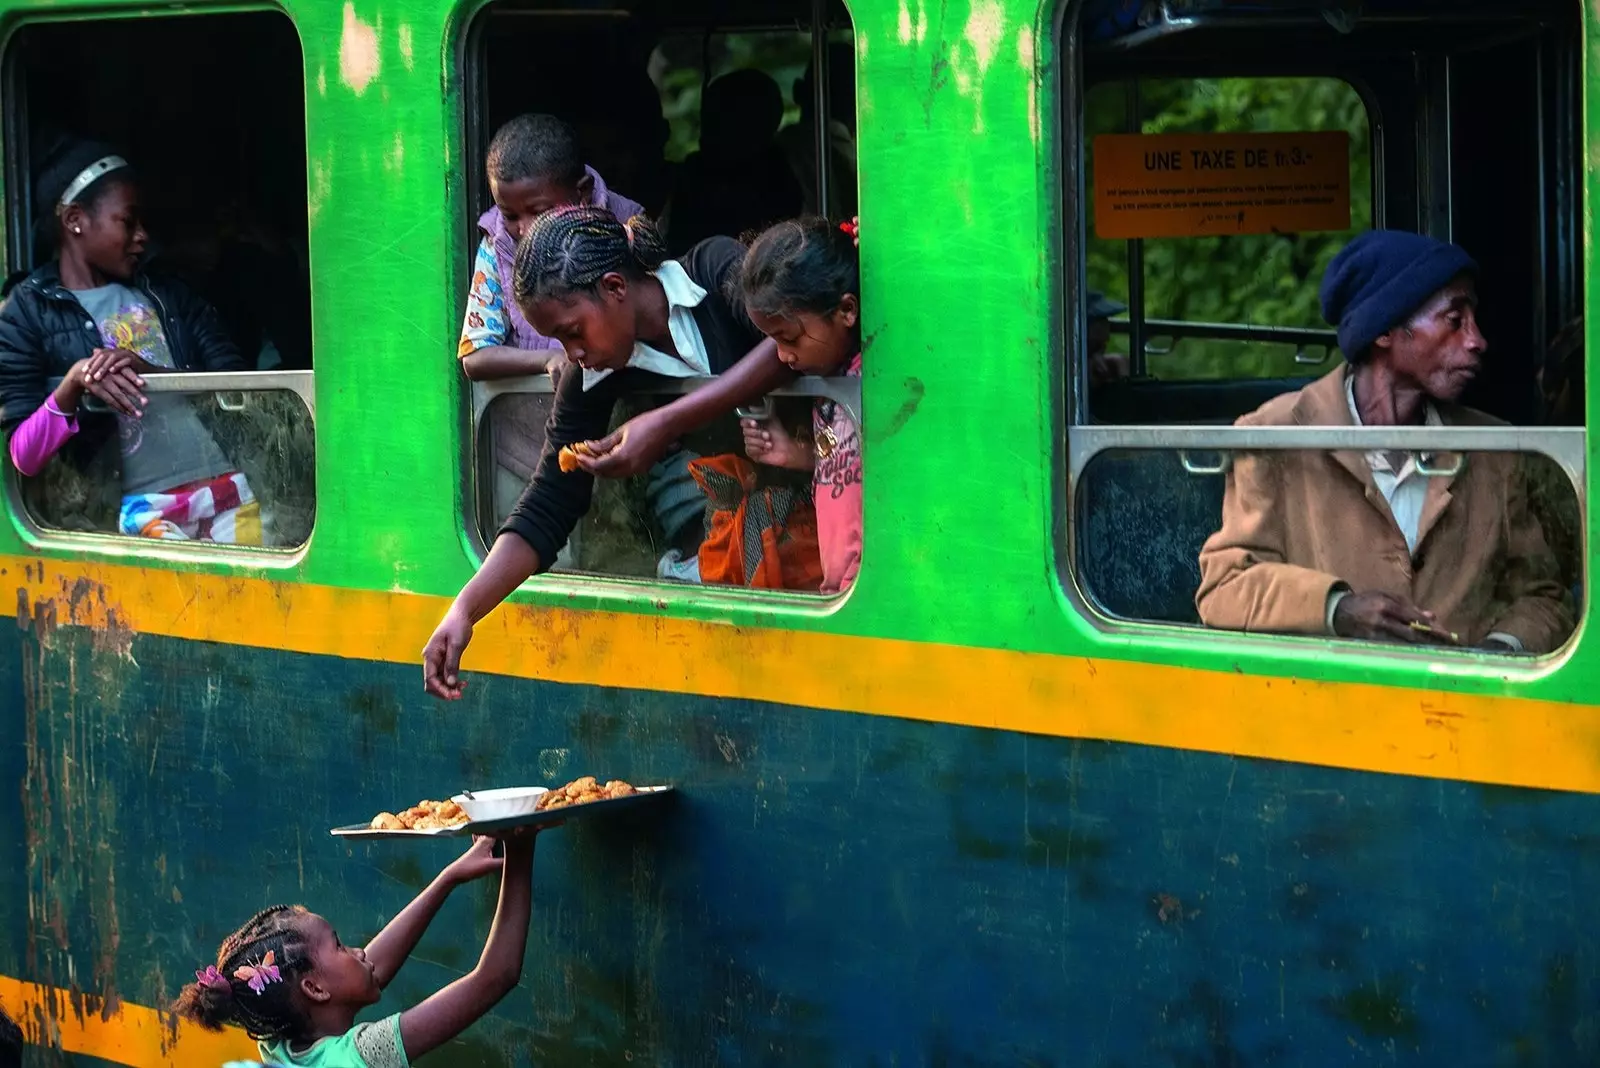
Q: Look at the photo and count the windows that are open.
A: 3